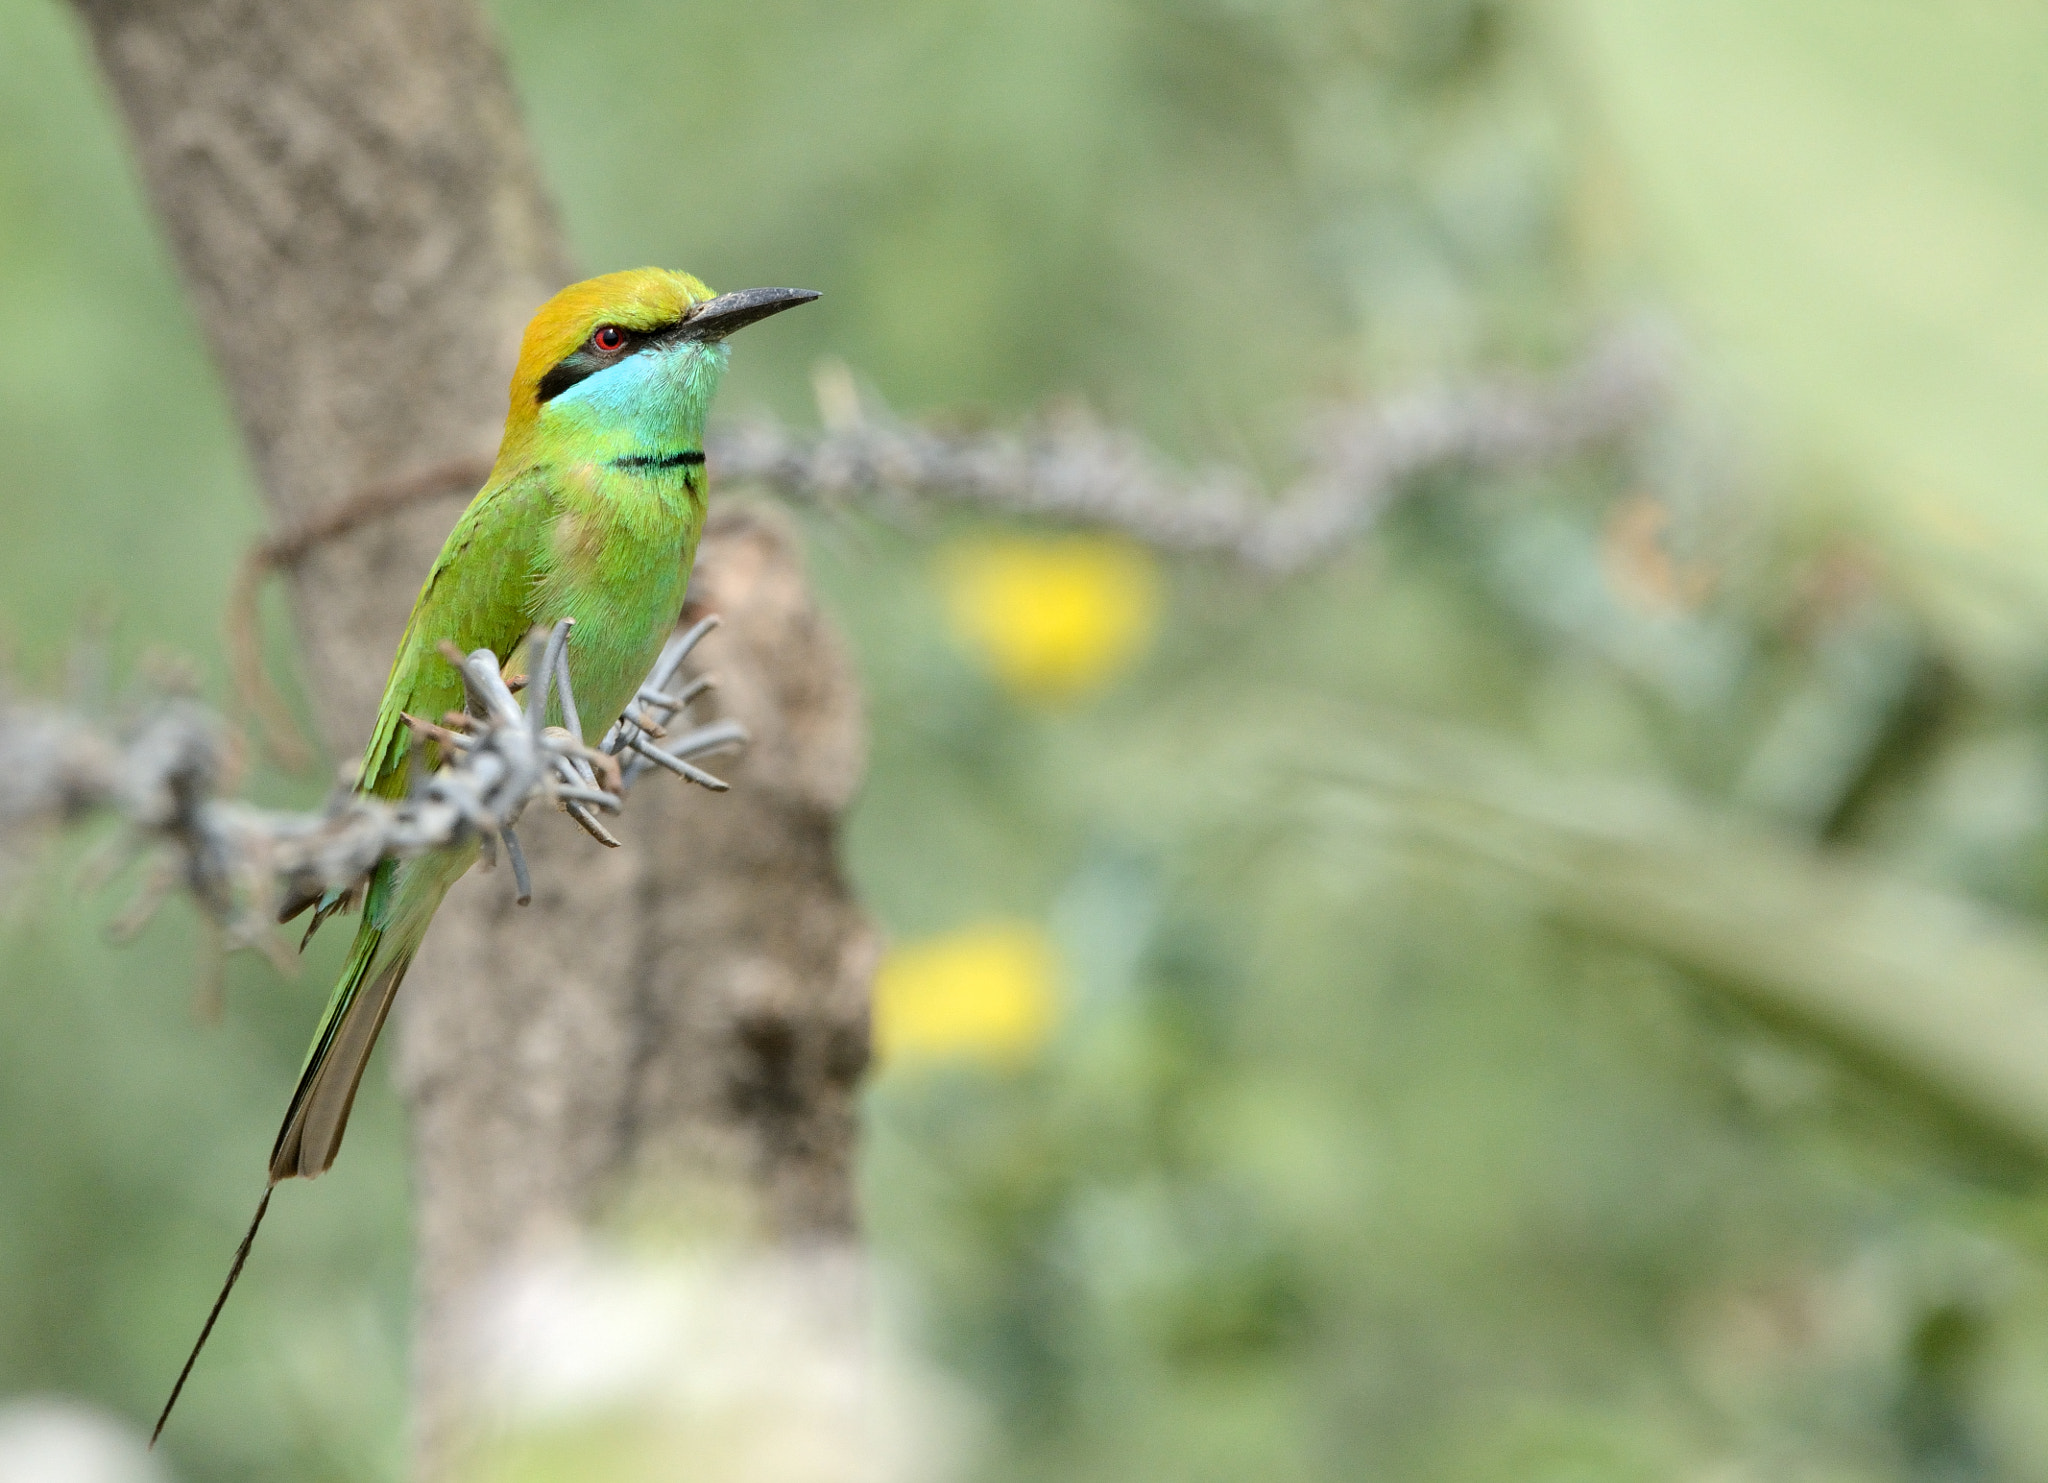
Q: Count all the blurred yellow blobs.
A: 2